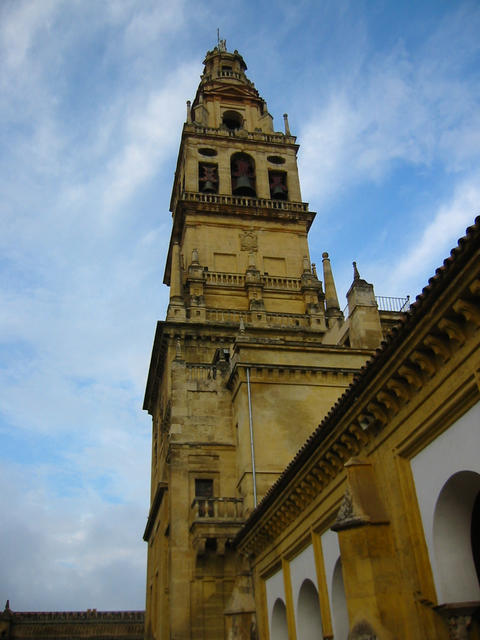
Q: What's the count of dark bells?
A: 3